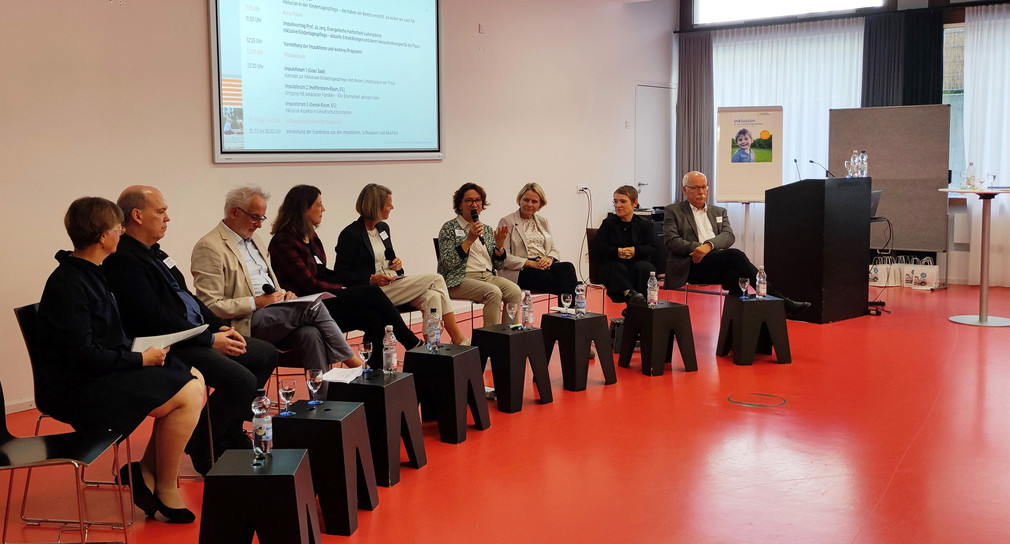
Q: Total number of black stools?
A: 8